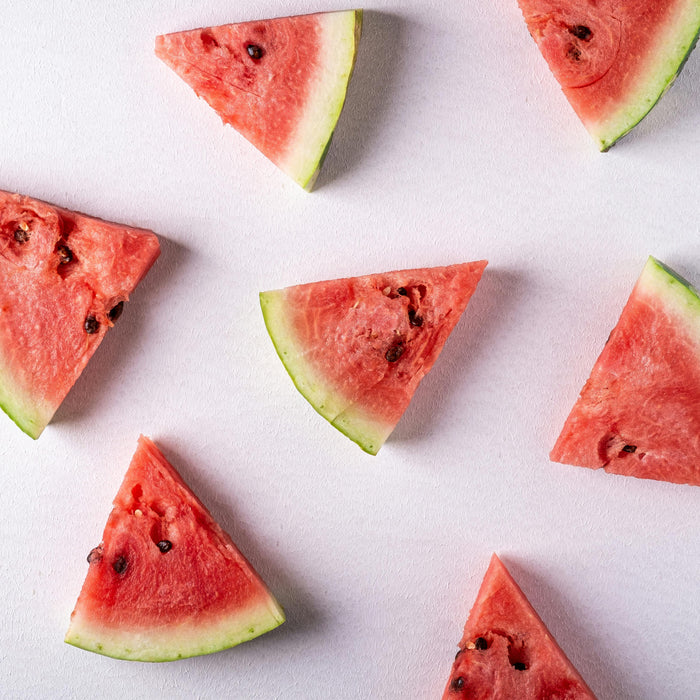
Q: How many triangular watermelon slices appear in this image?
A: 7